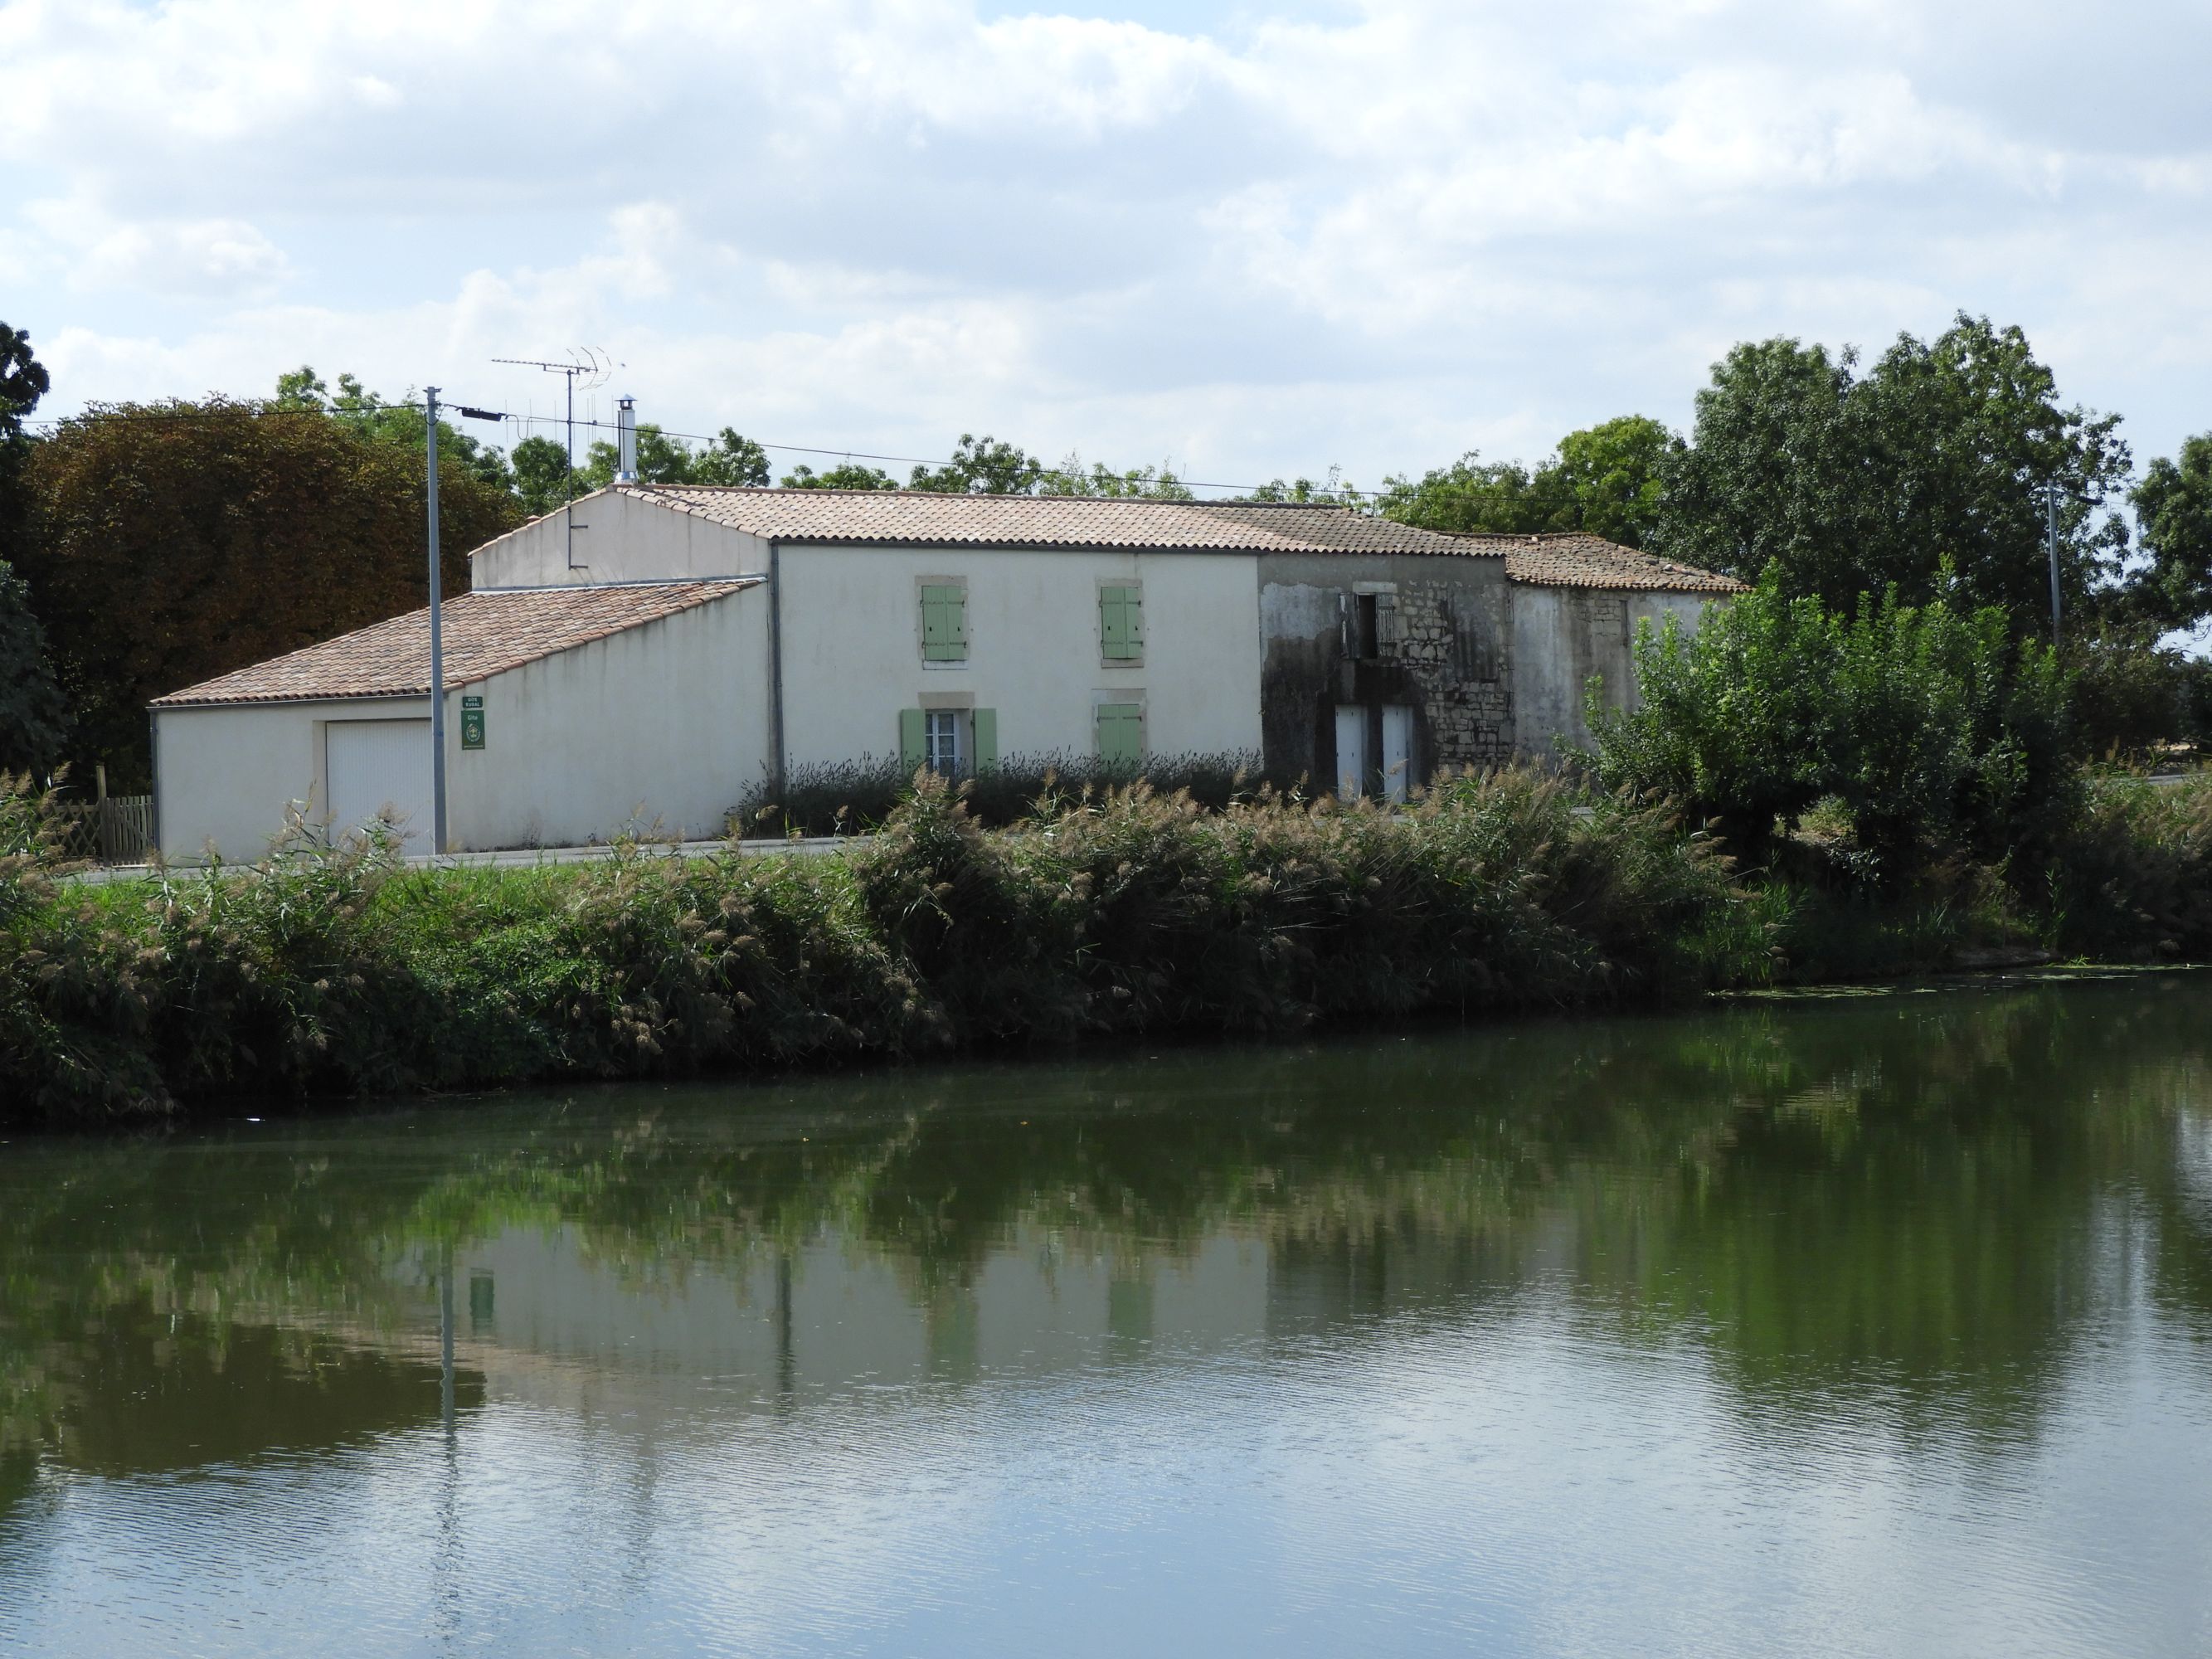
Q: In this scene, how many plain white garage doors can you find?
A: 1